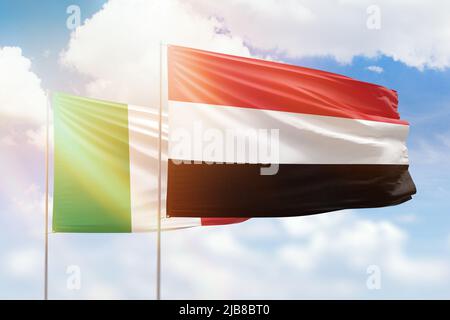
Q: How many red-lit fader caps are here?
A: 0